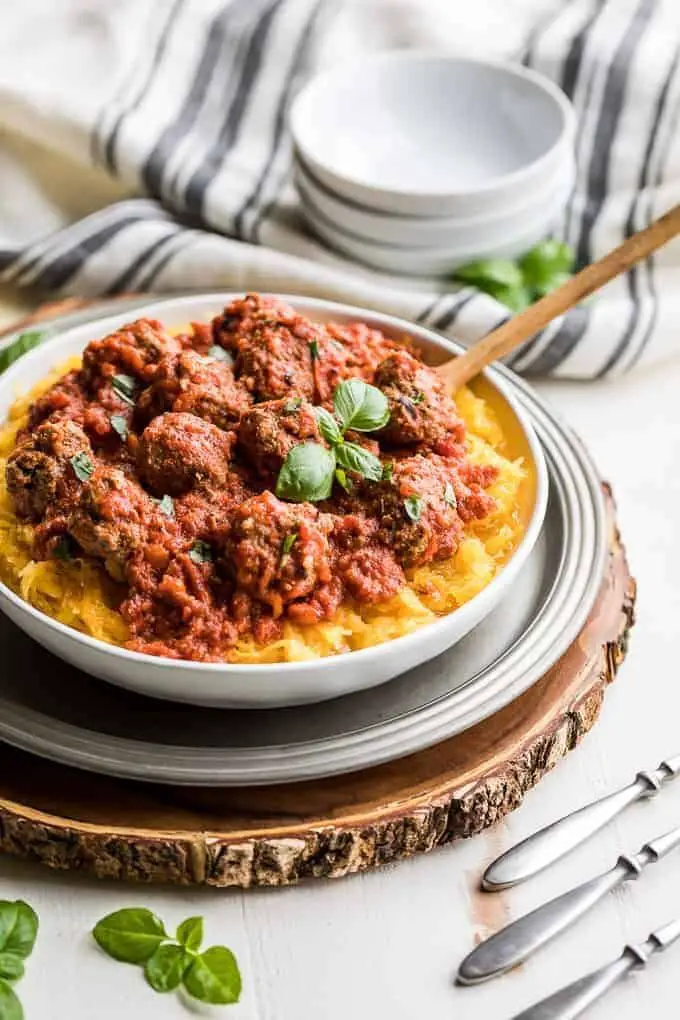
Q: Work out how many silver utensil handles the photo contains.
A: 3